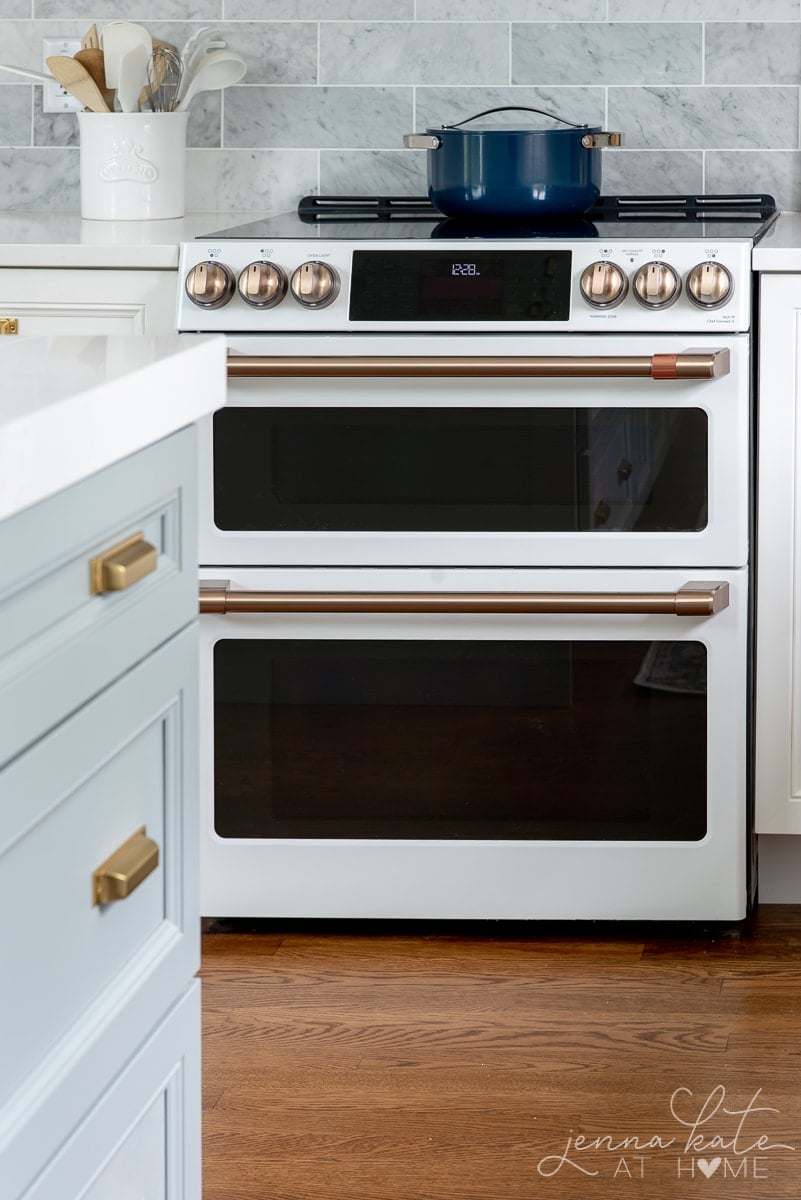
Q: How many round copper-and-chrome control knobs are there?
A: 6